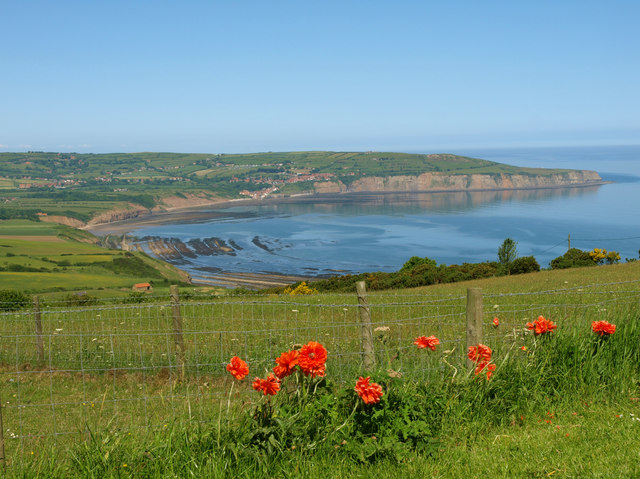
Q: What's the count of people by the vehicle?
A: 0